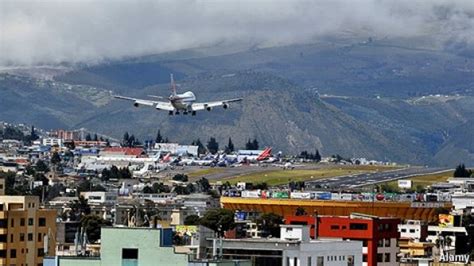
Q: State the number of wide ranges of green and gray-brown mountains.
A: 1